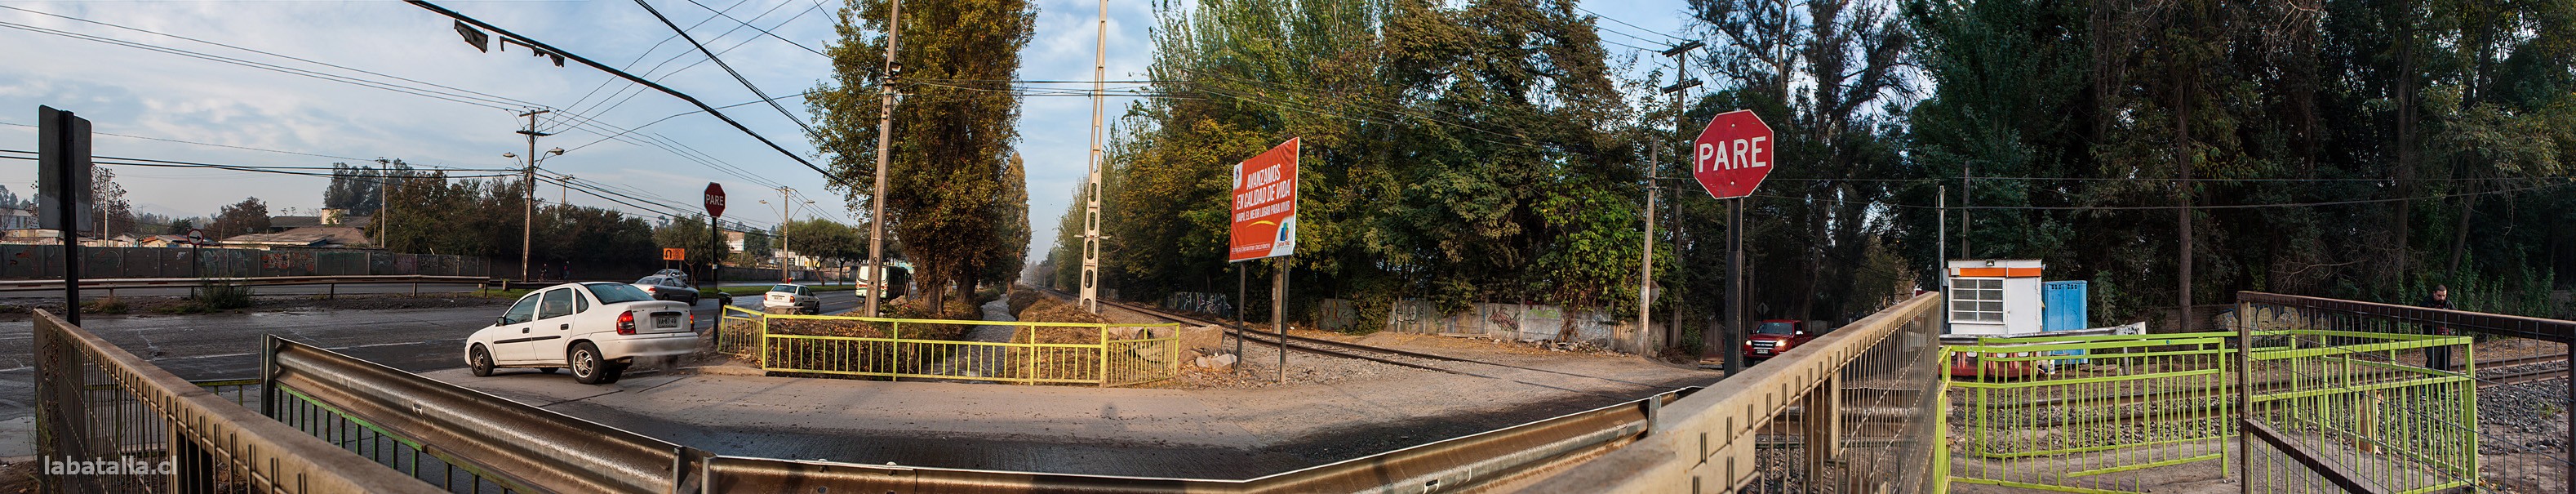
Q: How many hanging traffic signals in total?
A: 0